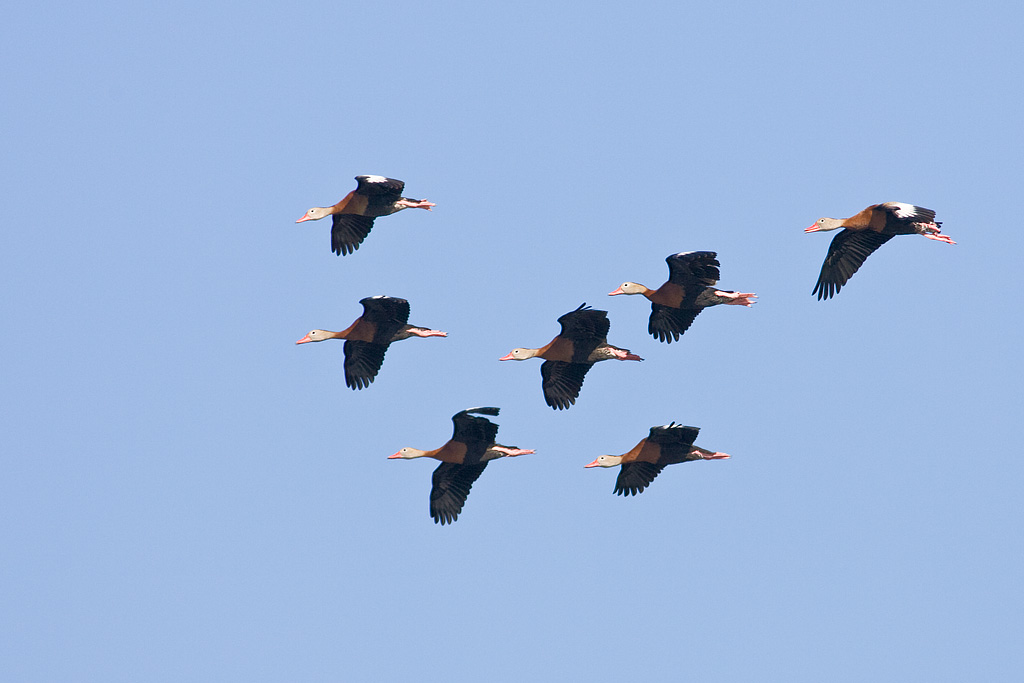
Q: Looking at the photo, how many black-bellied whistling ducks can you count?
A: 7